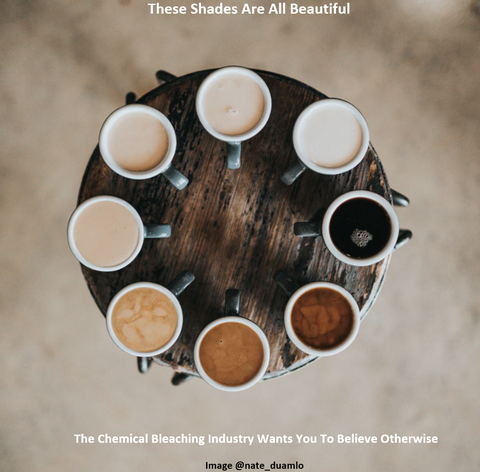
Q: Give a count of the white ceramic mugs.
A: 8